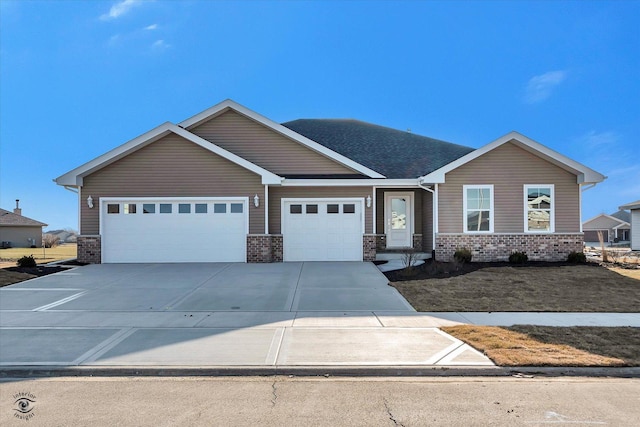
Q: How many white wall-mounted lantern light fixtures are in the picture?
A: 3